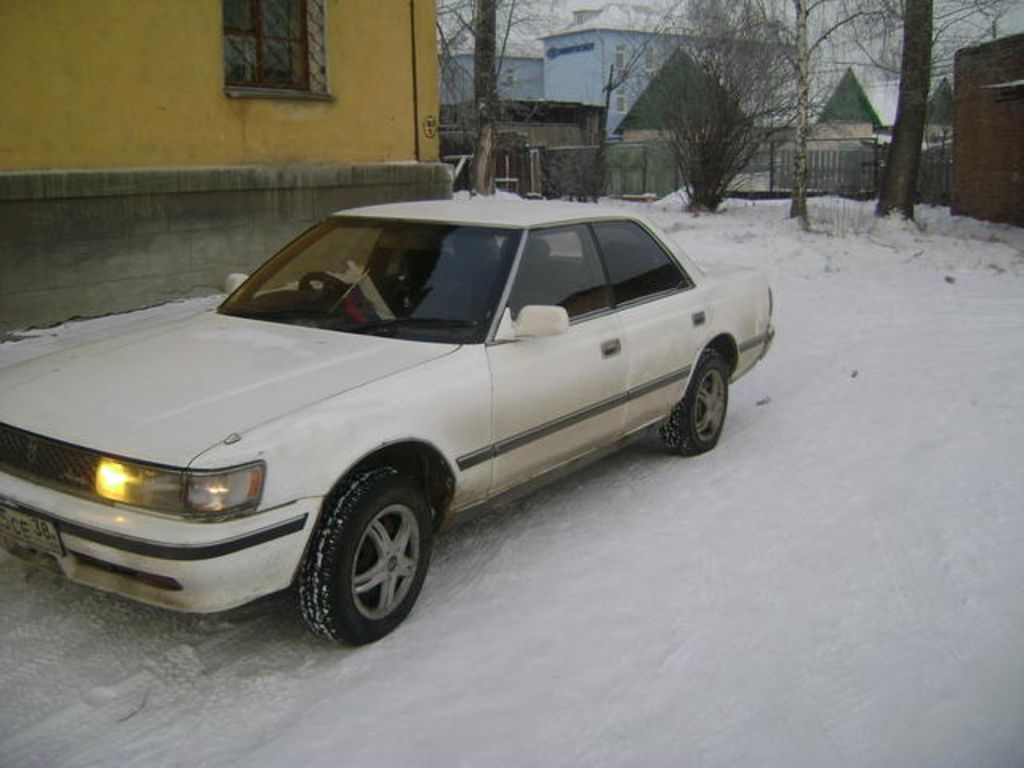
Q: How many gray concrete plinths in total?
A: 1